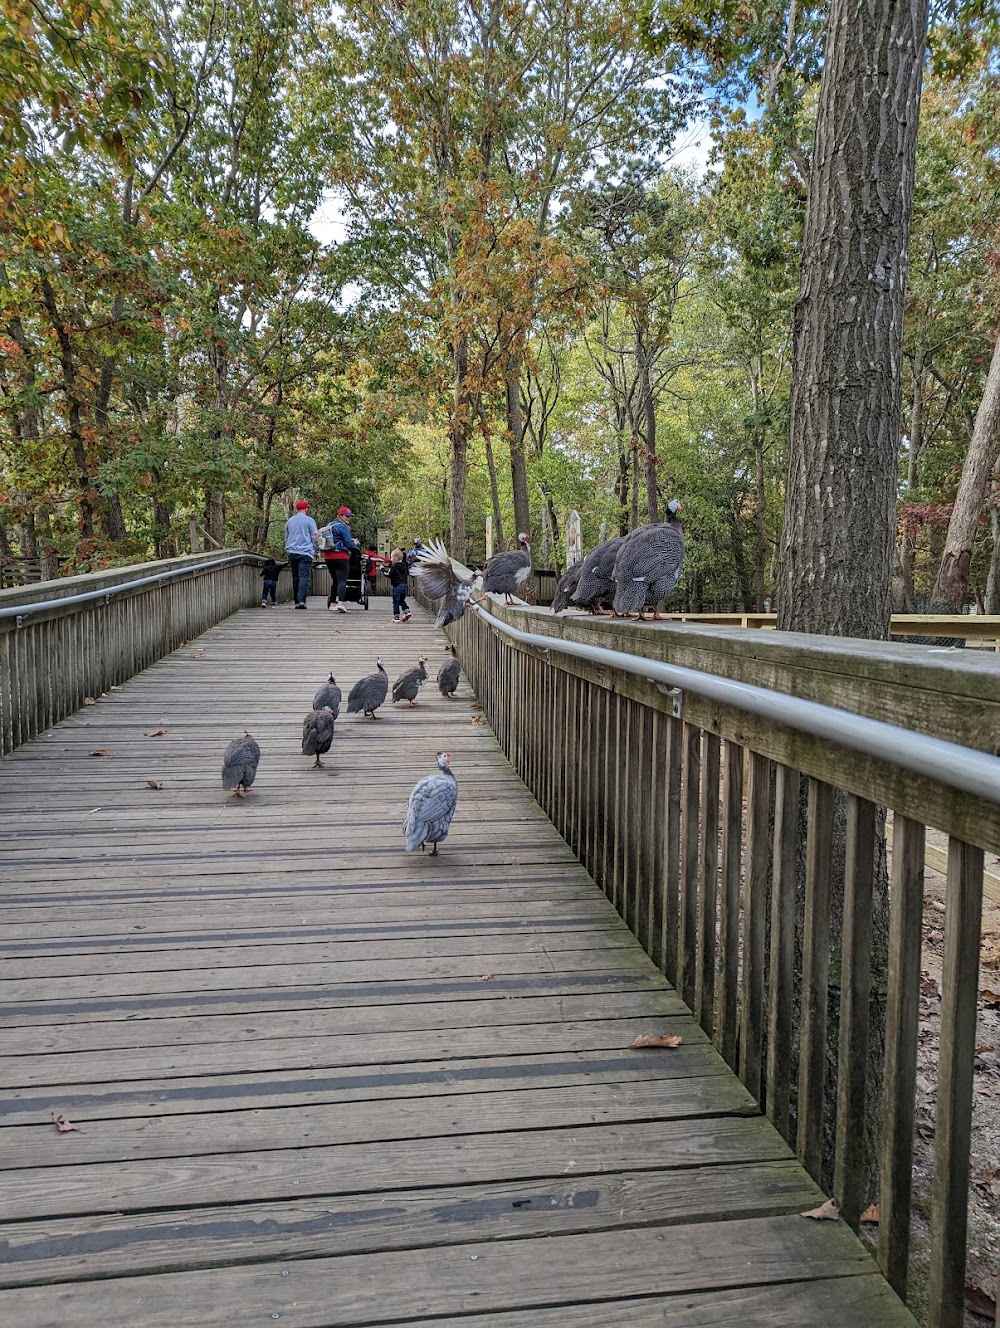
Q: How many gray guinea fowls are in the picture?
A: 12